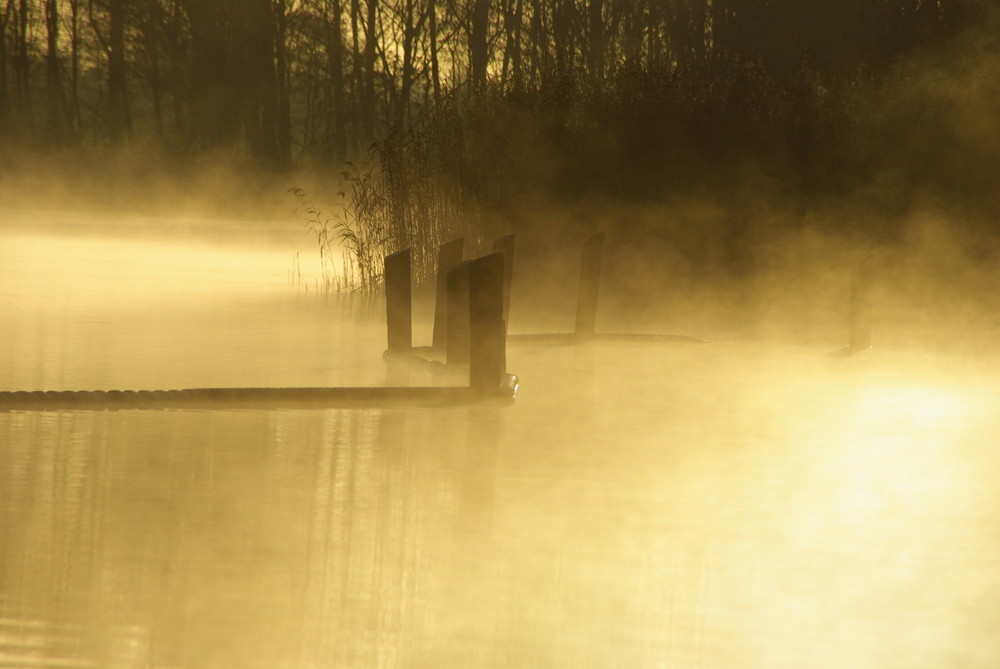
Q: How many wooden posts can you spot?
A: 7